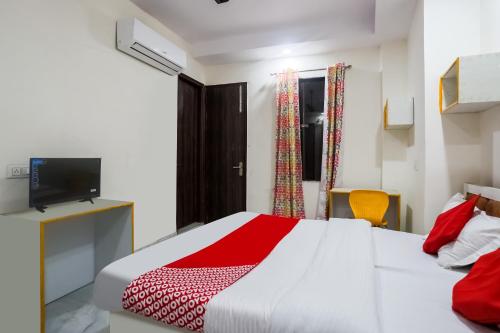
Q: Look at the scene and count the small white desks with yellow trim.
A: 2